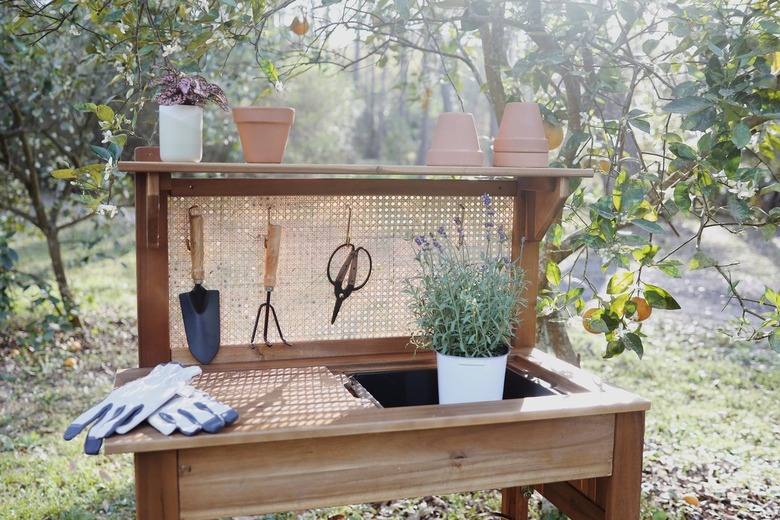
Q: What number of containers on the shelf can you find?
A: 5